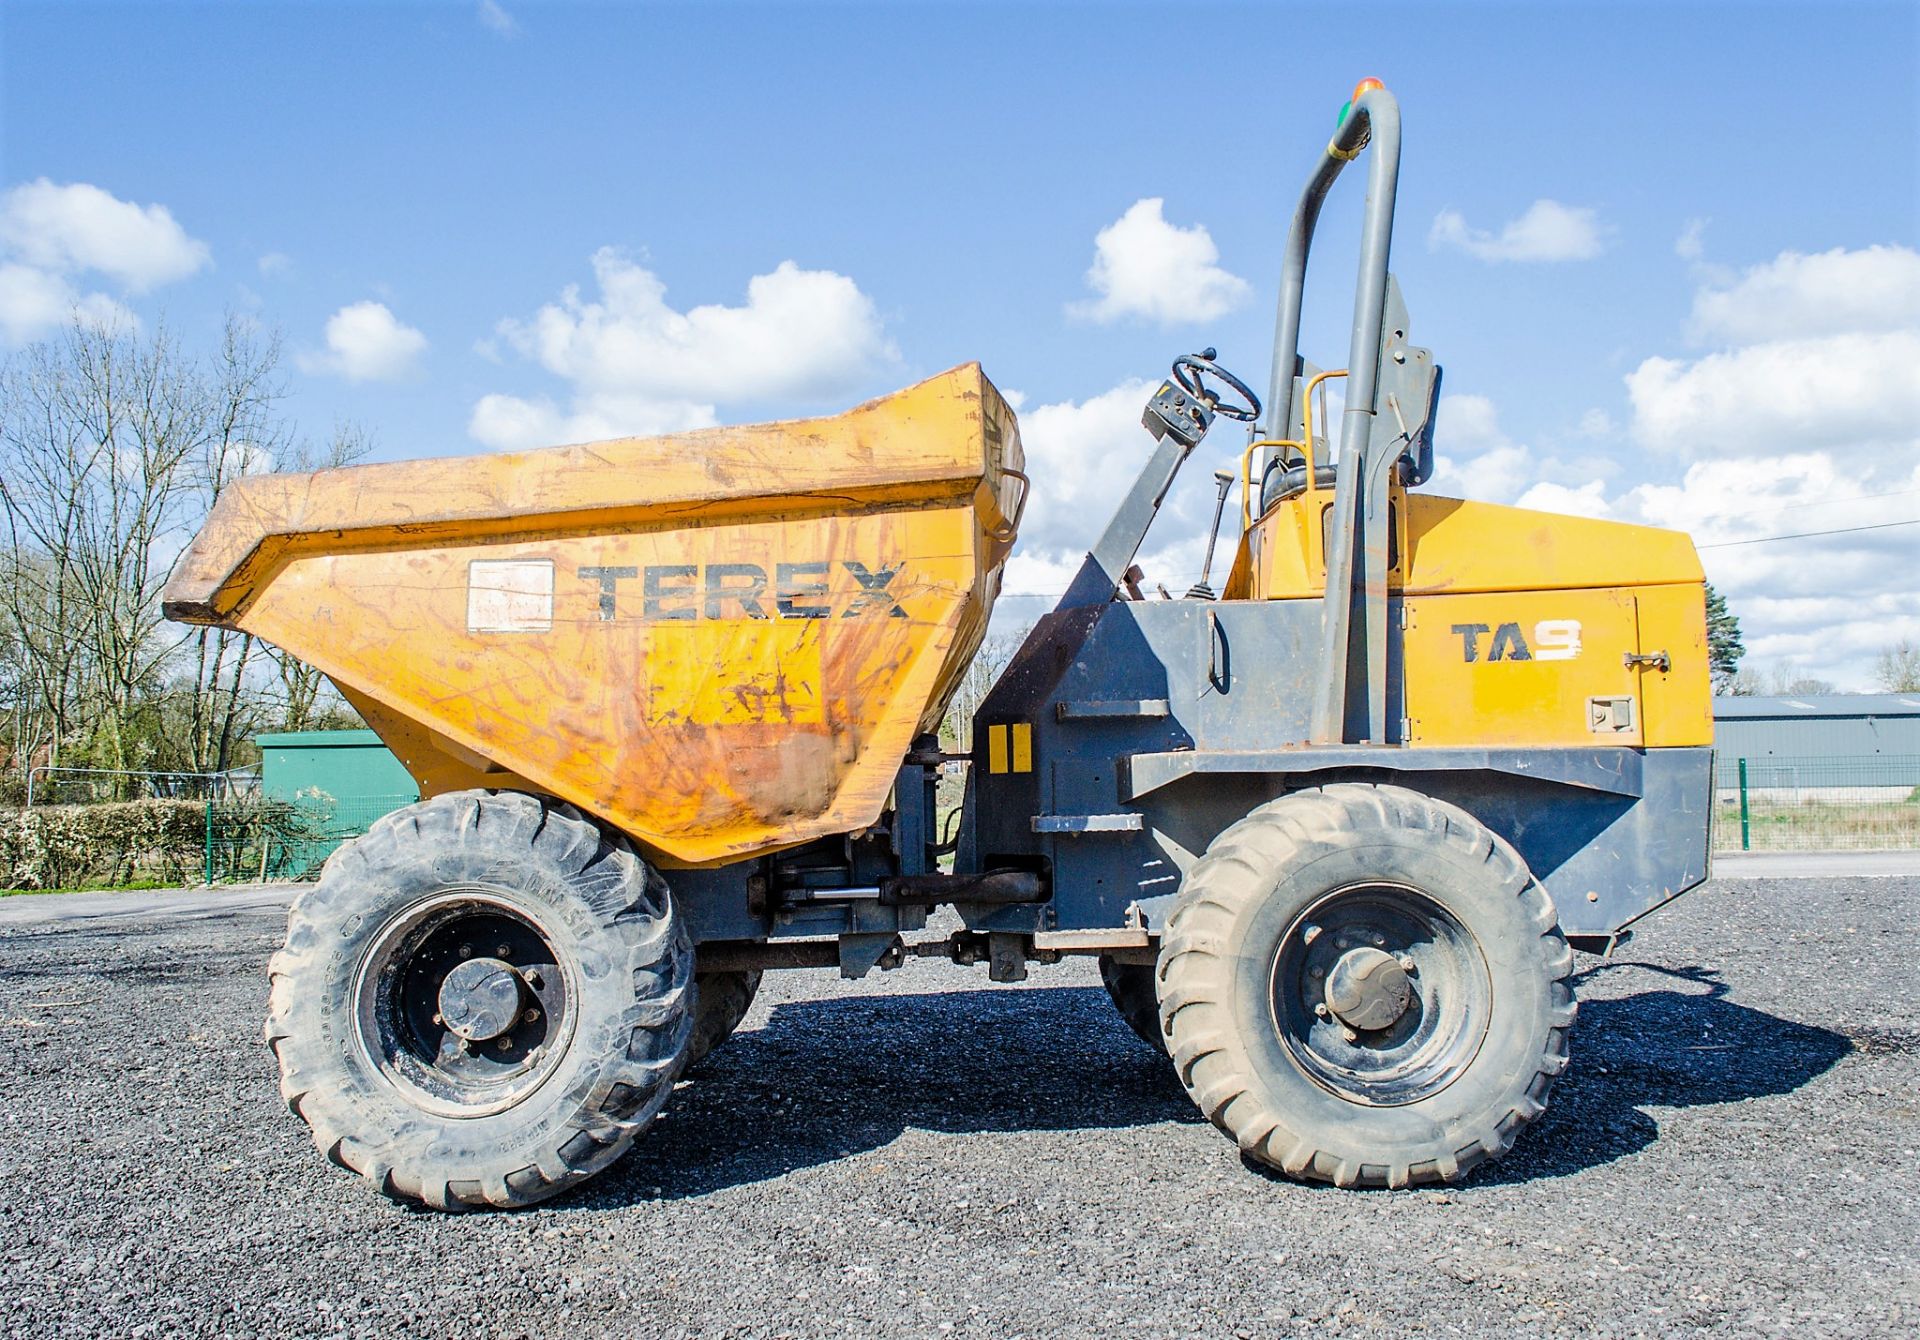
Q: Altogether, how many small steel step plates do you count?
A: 3